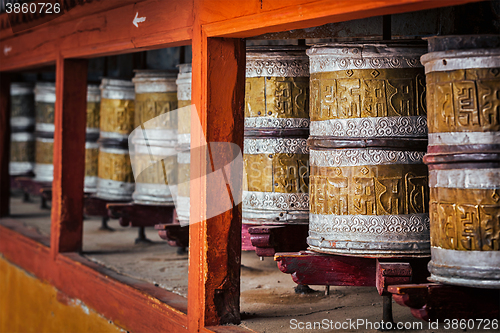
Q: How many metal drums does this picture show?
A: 9